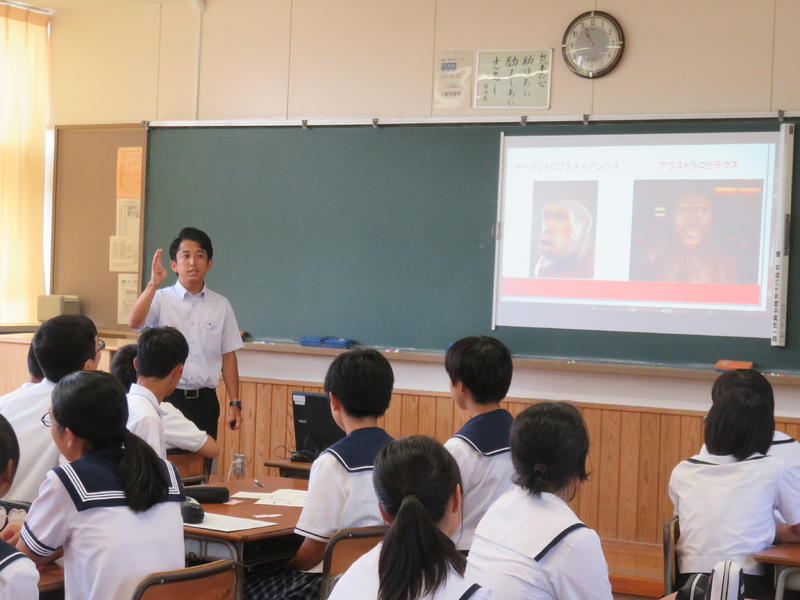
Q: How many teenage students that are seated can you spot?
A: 12